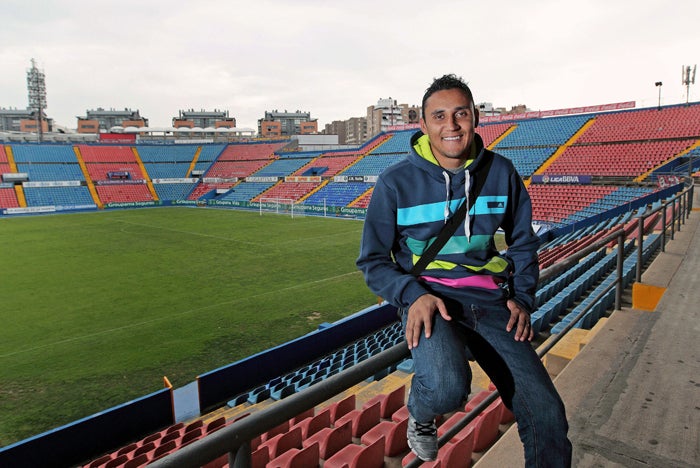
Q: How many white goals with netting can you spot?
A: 1